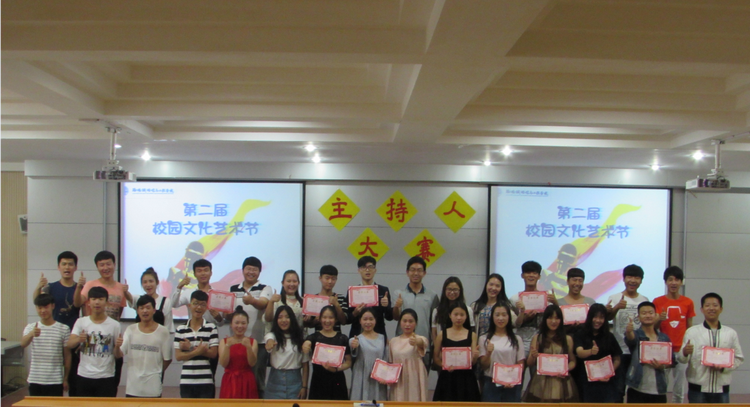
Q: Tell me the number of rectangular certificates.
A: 13